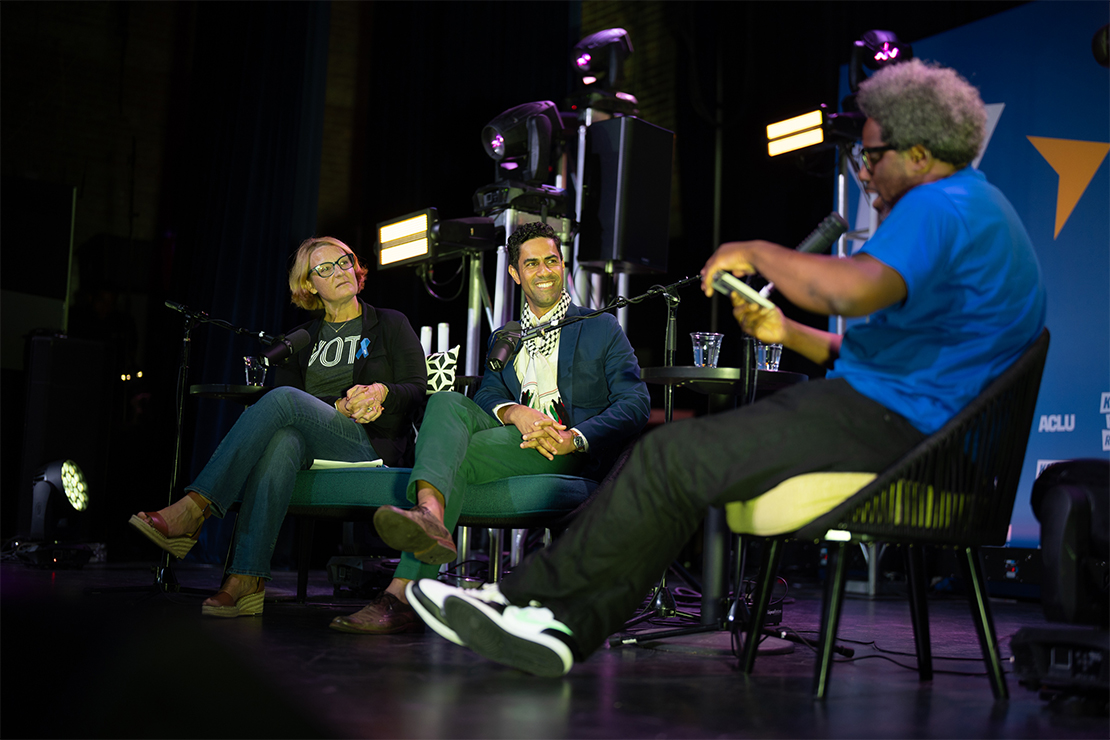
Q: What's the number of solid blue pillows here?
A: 0